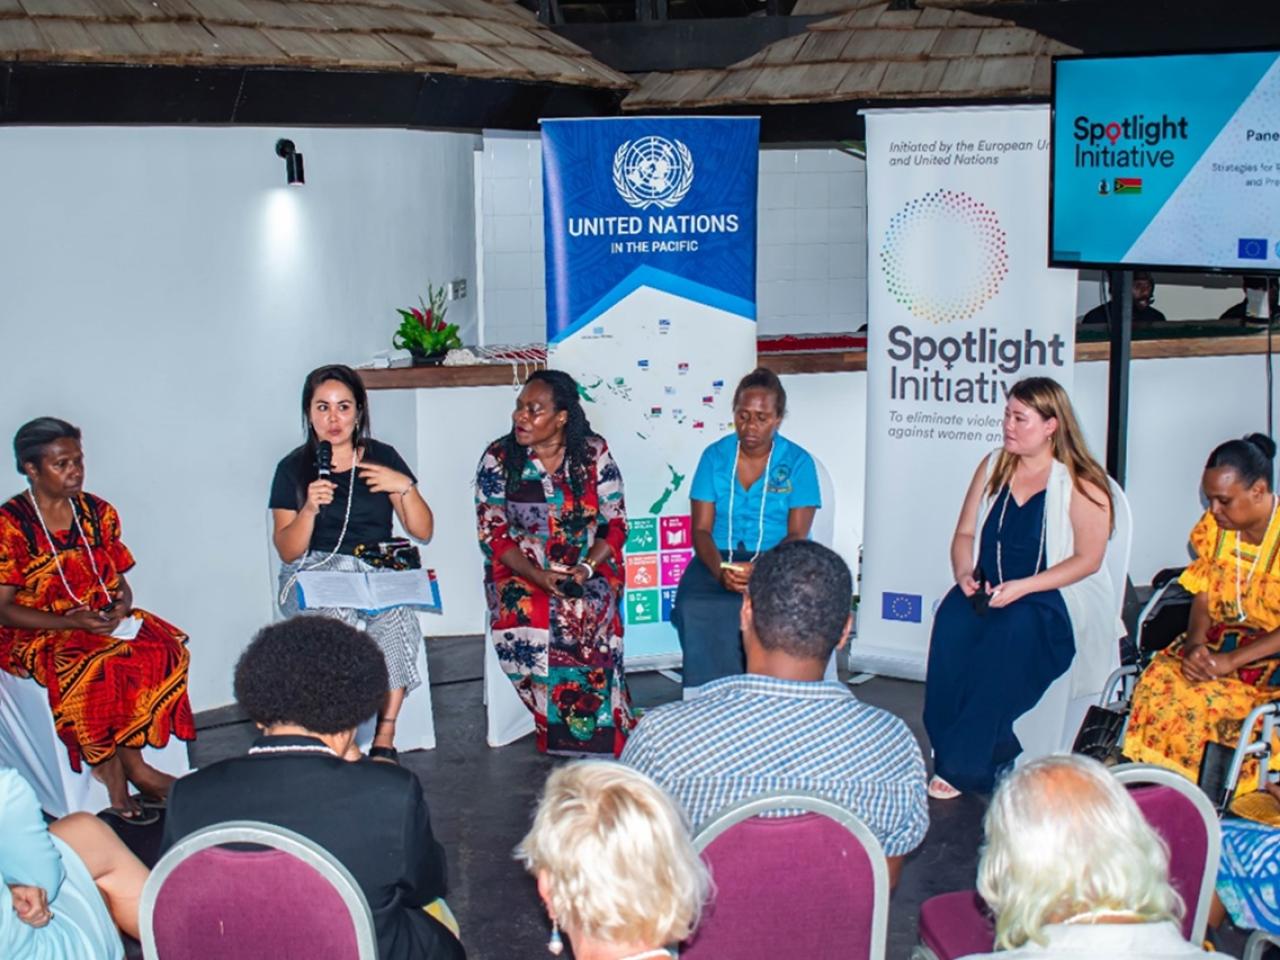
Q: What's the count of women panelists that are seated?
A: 6